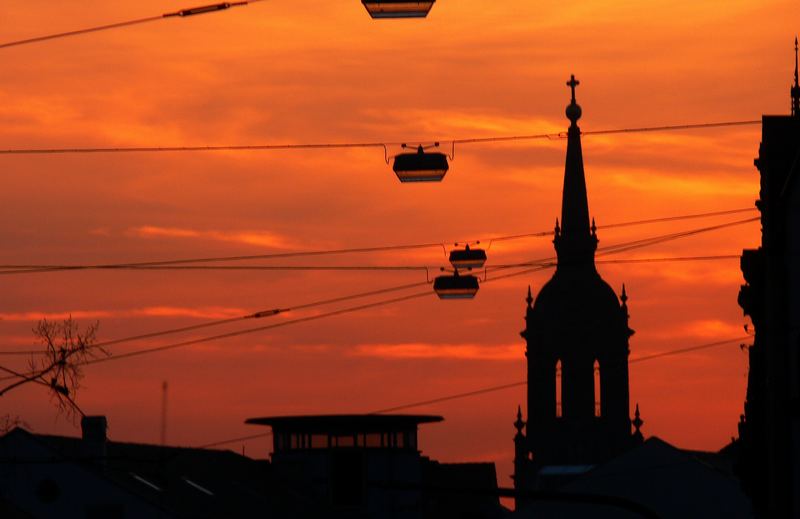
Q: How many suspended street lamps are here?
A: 4